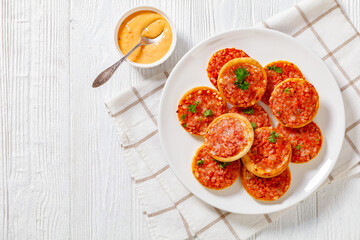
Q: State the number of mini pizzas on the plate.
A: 11